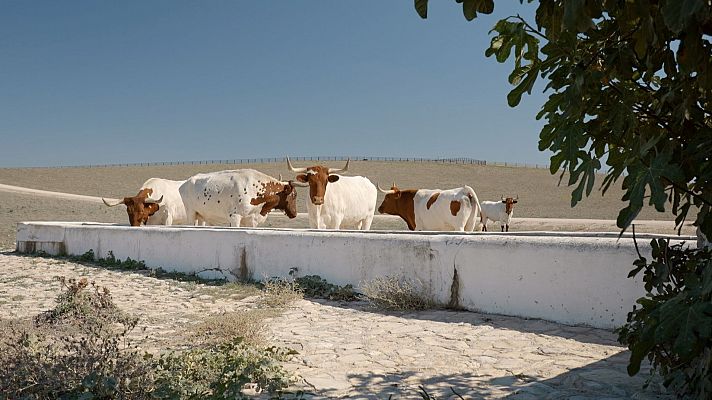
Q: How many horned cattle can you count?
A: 5